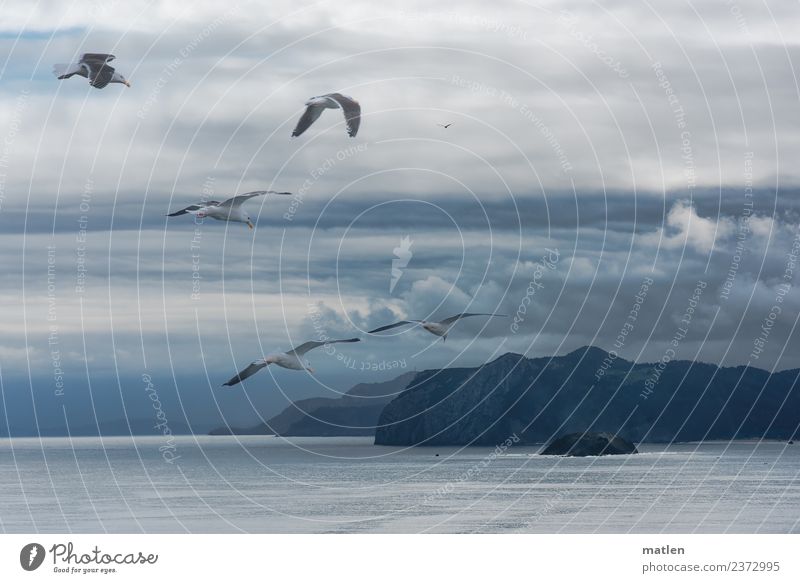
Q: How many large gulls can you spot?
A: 5